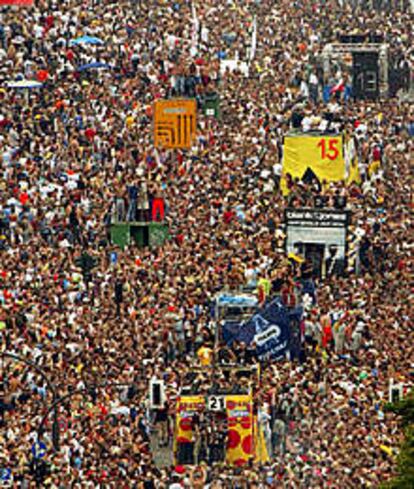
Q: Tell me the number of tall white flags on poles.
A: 2